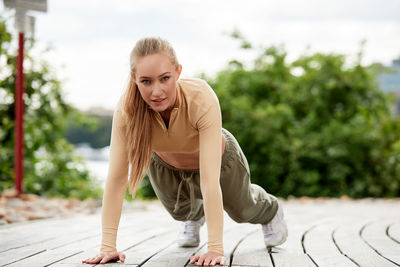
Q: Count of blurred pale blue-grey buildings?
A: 1